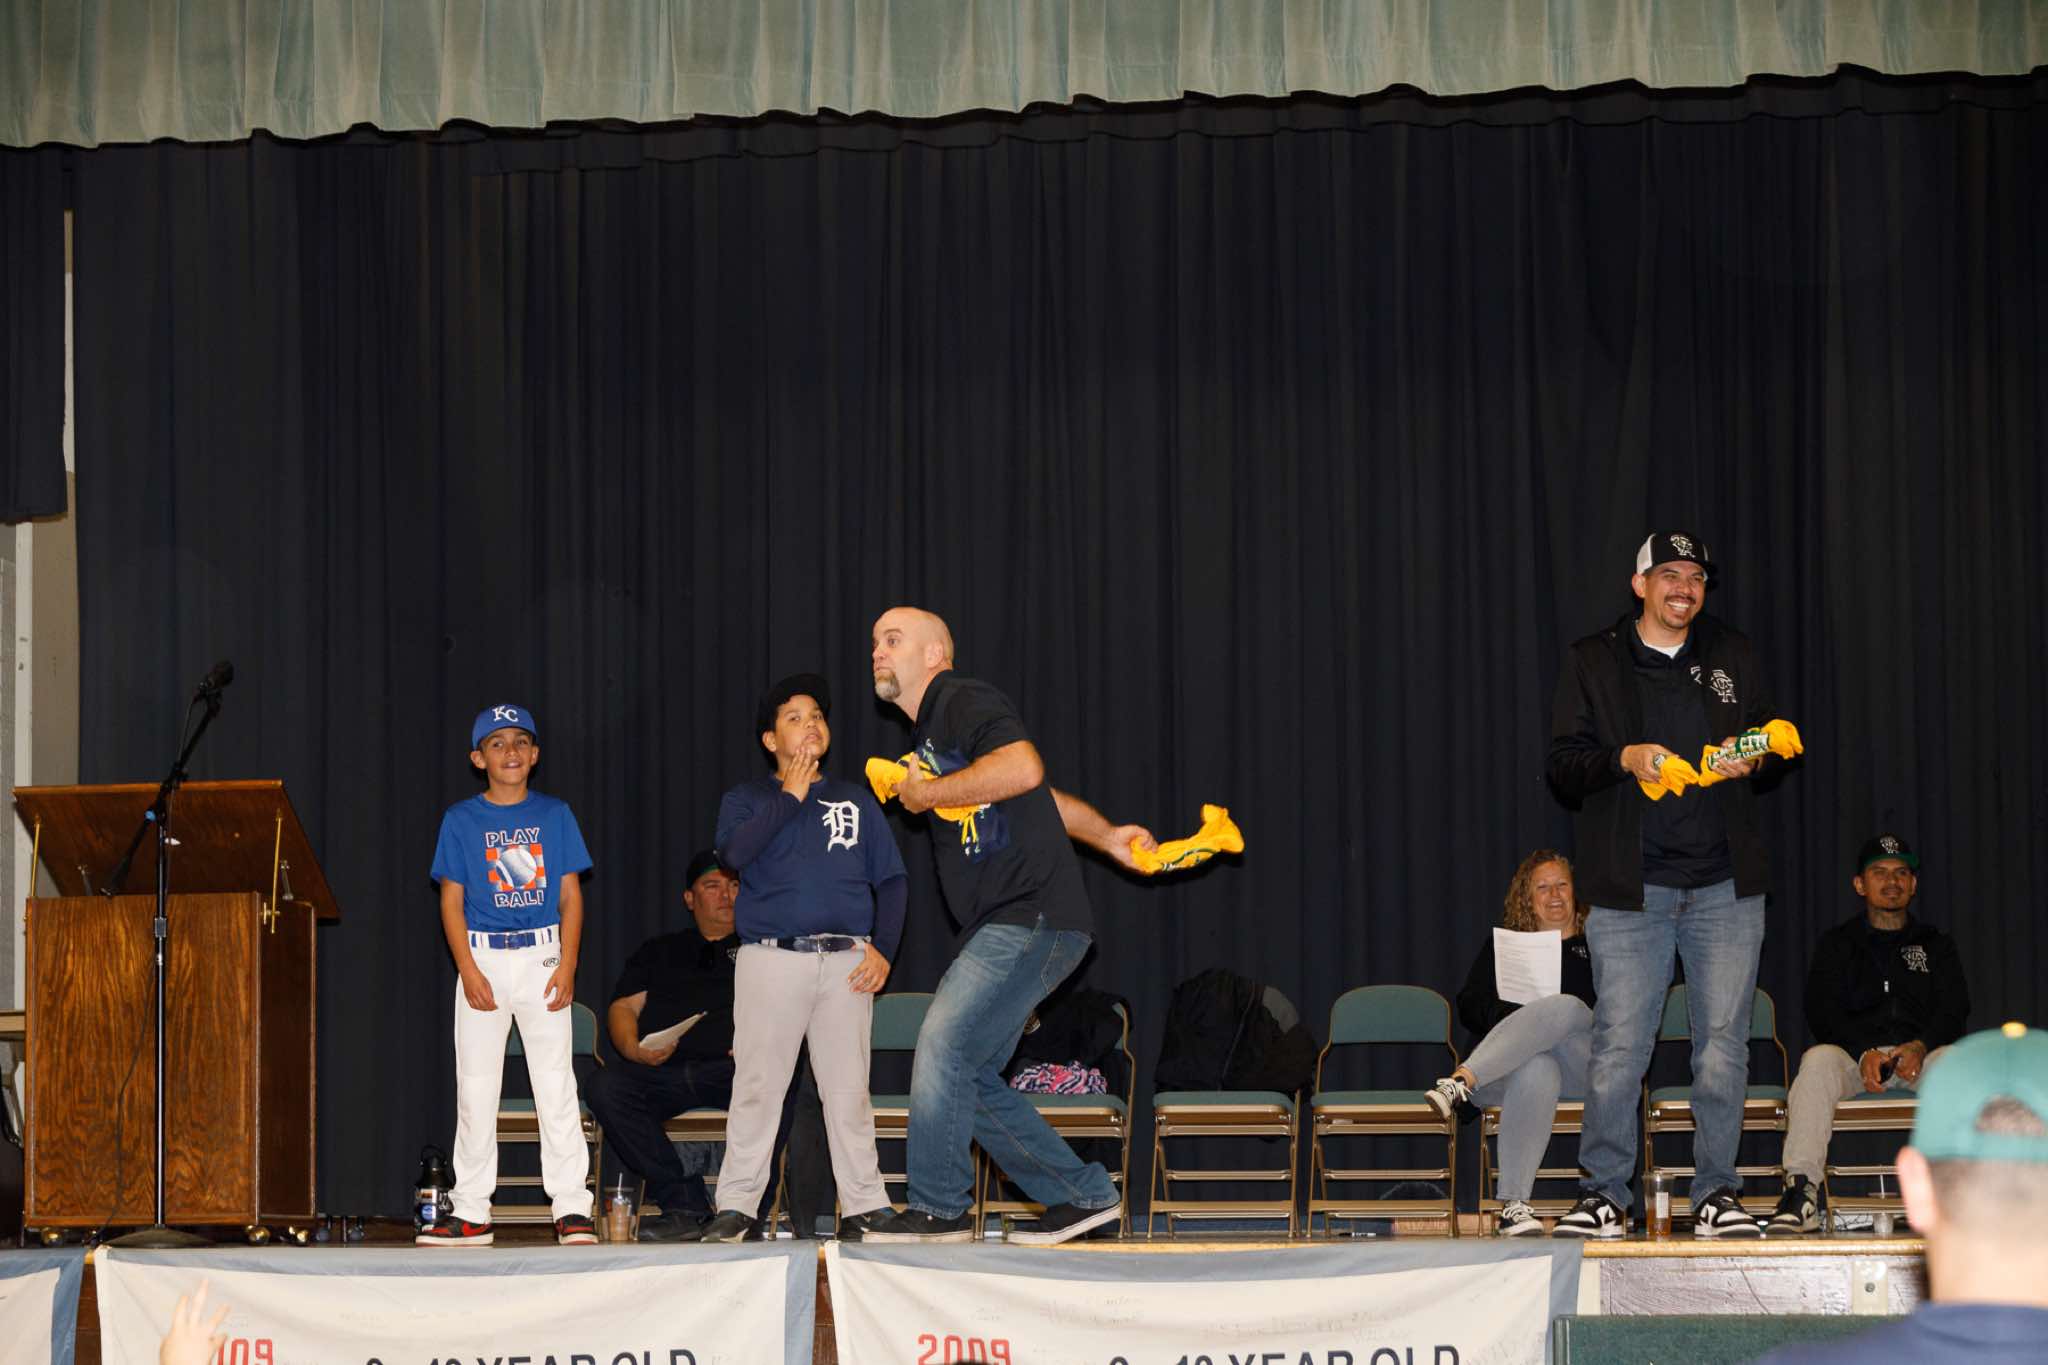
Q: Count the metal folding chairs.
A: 9